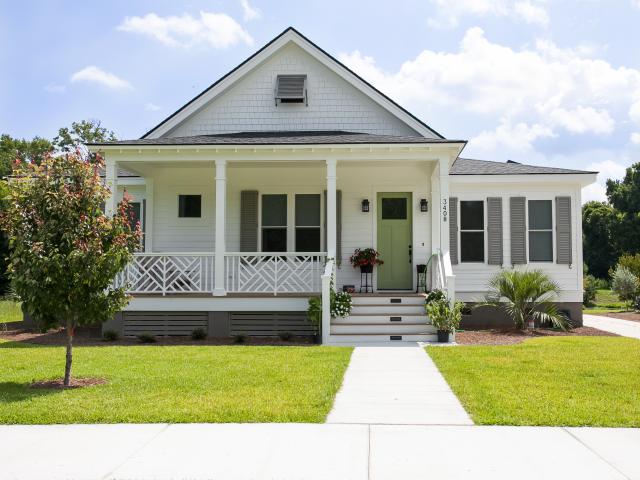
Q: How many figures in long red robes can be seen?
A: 0